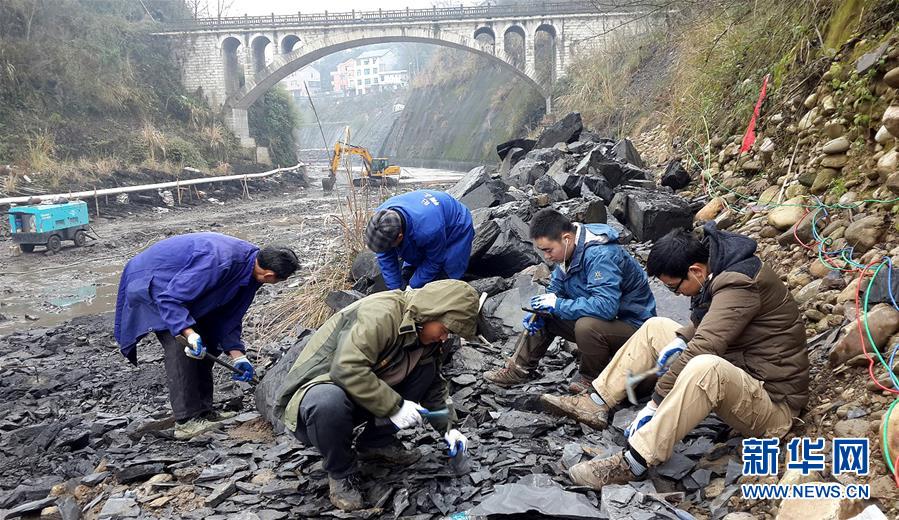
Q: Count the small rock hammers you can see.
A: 3